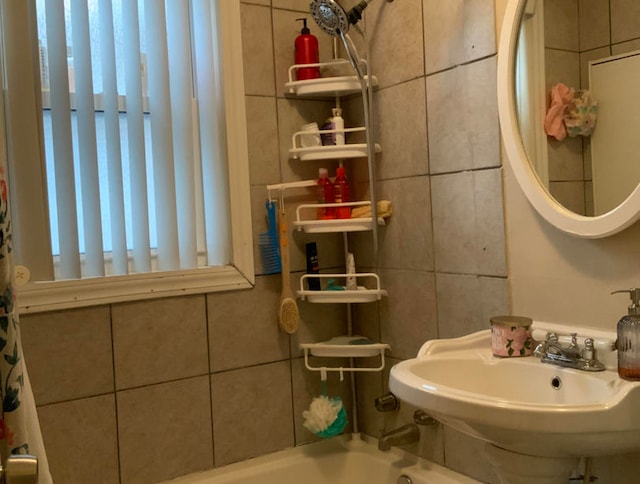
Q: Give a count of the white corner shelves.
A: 5